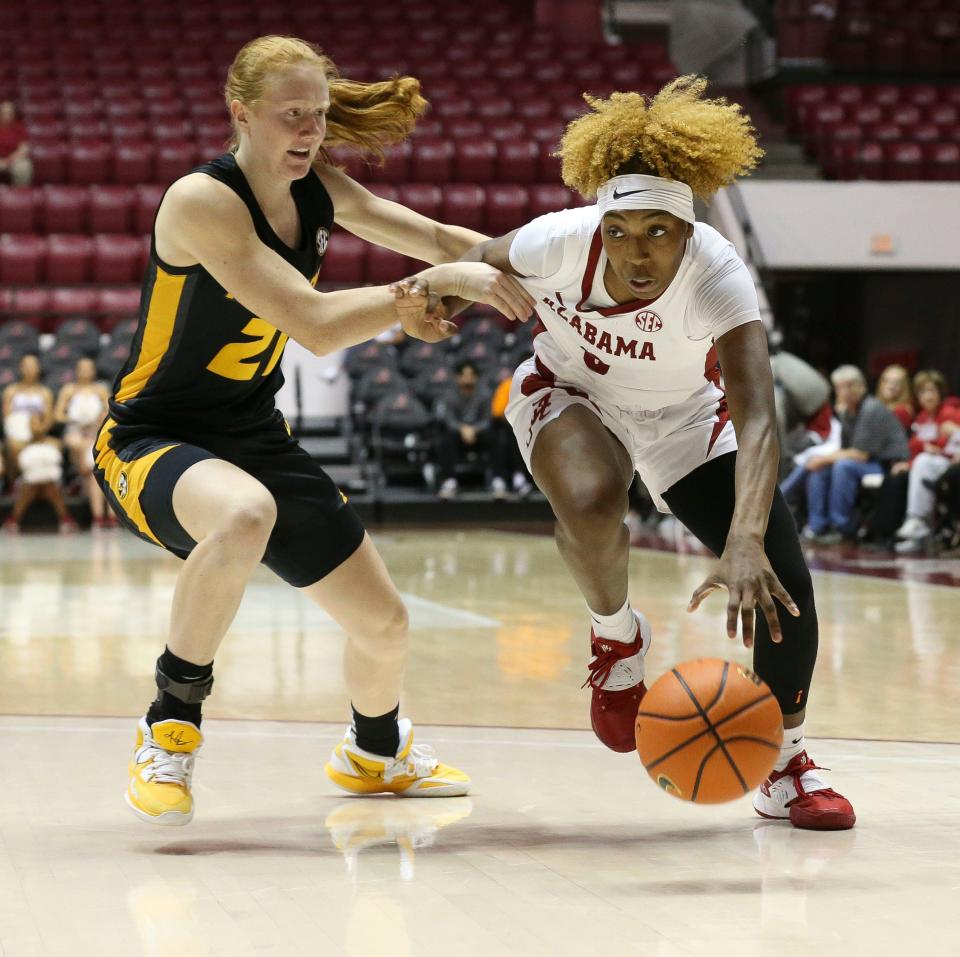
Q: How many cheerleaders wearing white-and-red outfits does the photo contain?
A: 2